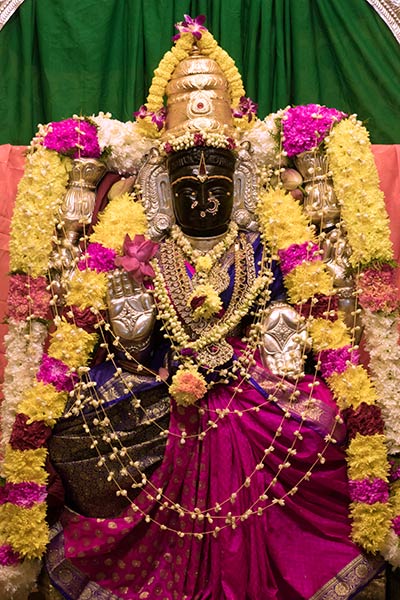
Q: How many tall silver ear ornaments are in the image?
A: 2